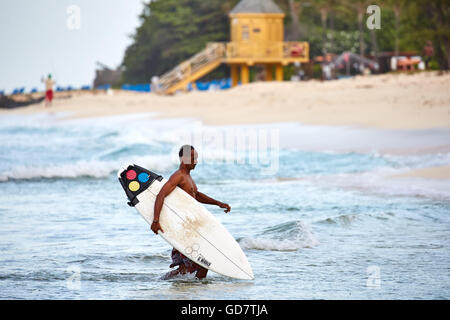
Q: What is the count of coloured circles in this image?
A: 3